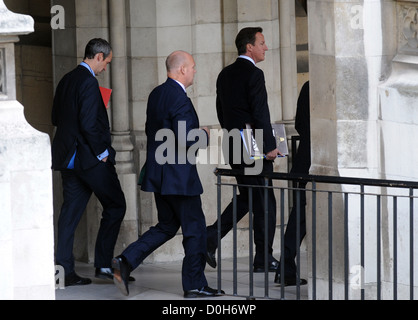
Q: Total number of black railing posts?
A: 13